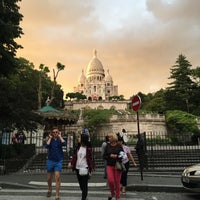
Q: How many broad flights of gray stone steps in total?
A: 1